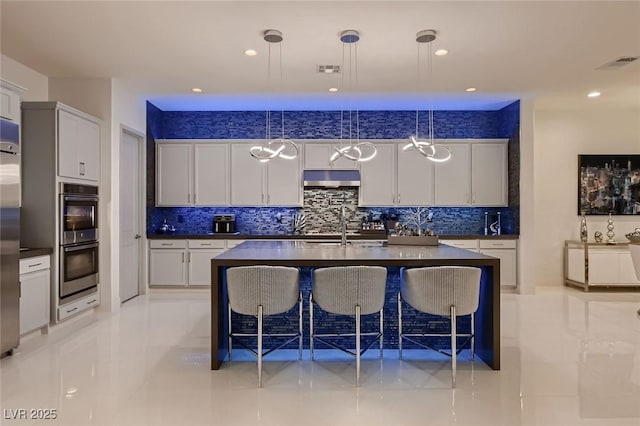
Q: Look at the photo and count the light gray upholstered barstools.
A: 3